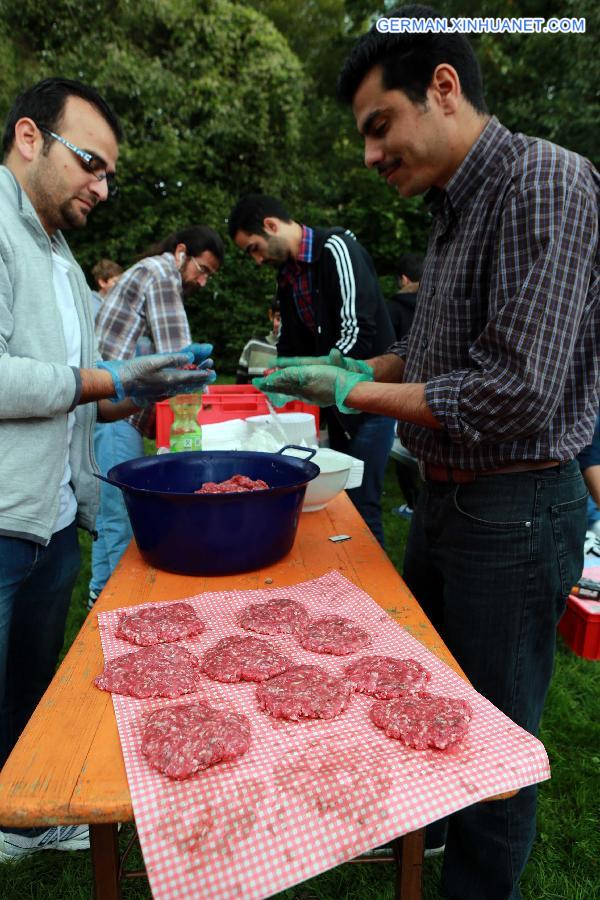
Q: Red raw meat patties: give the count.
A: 9